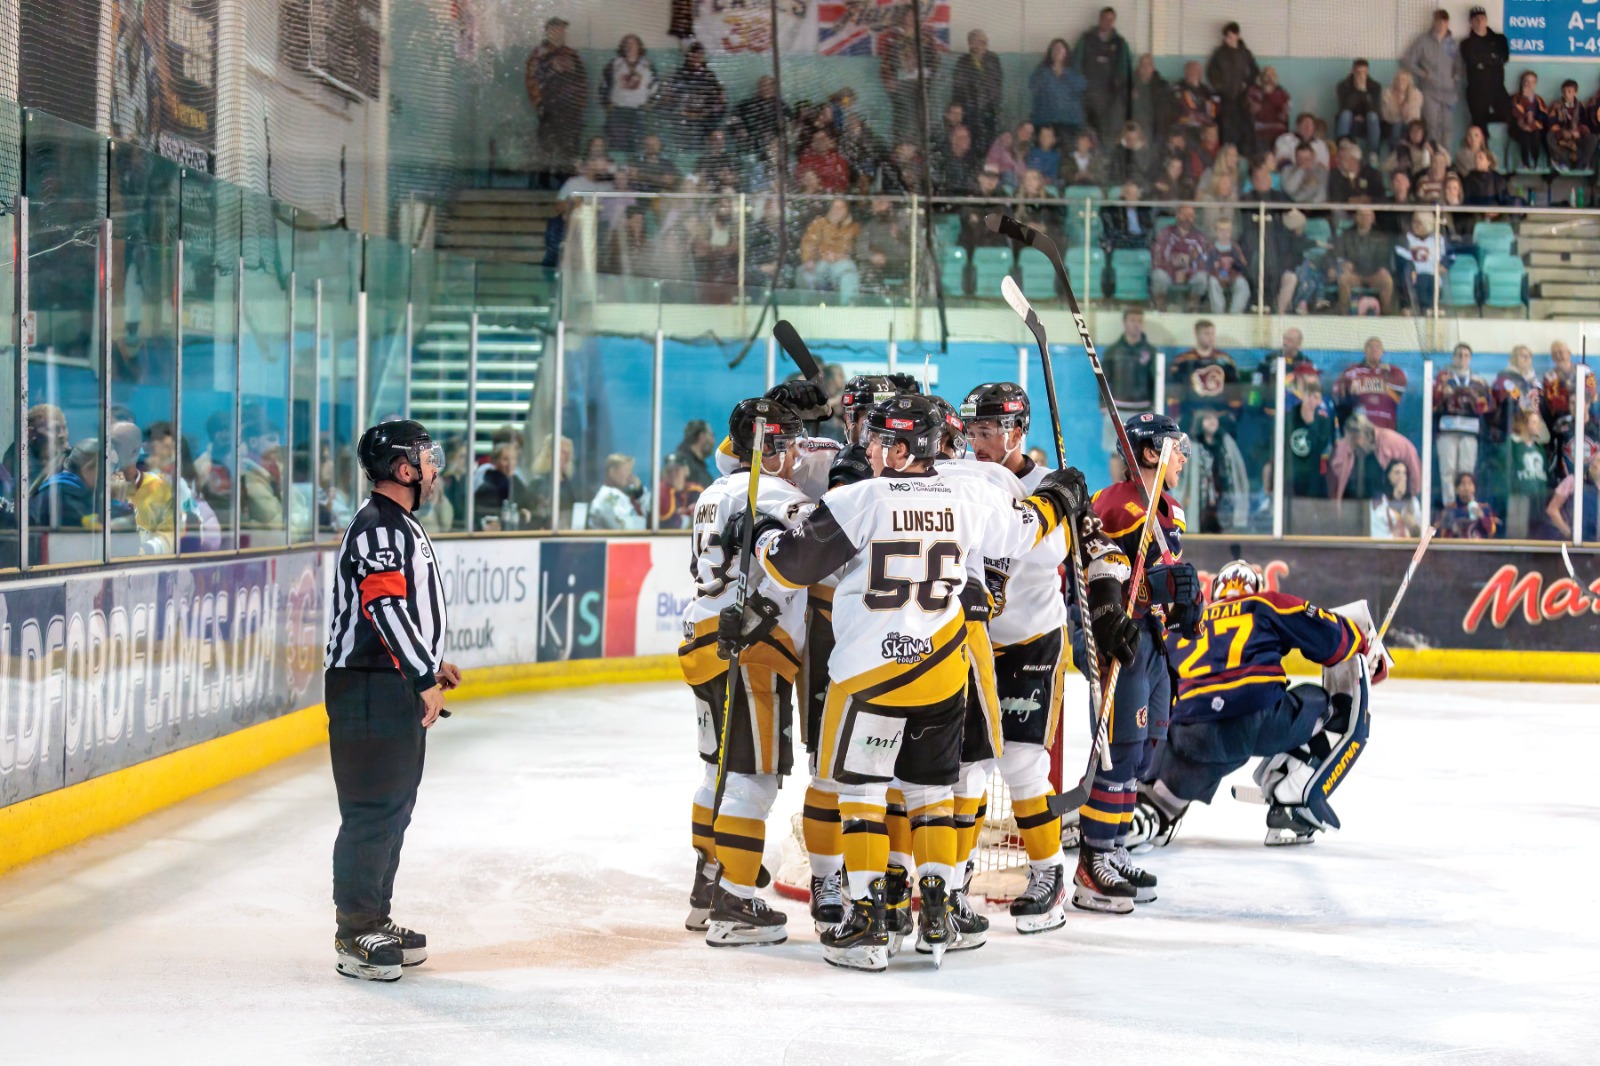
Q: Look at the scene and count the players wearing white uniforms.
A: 5